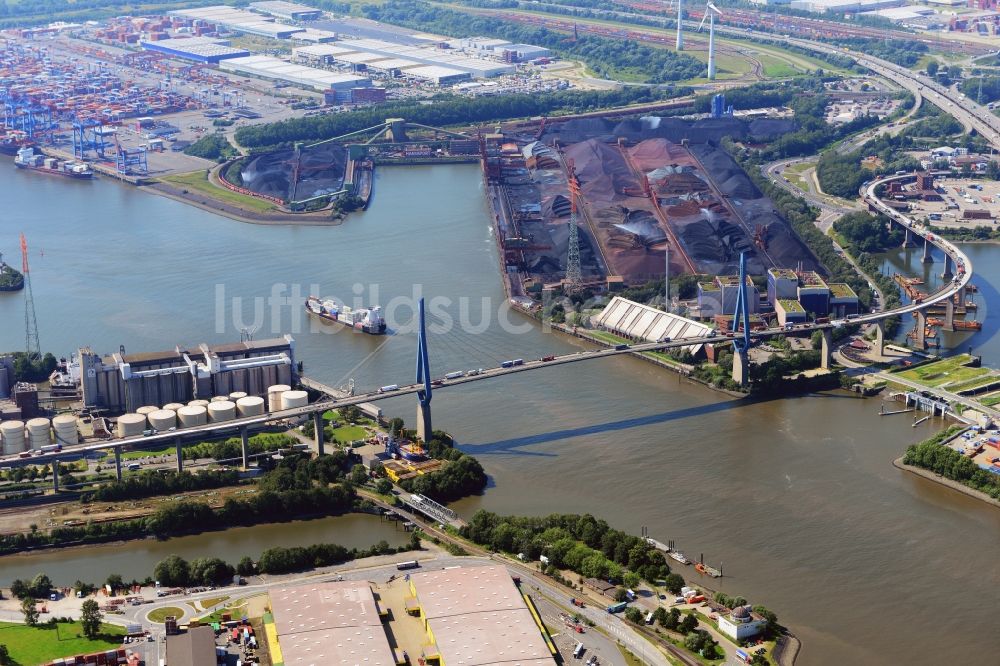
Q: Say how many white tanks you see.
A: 15